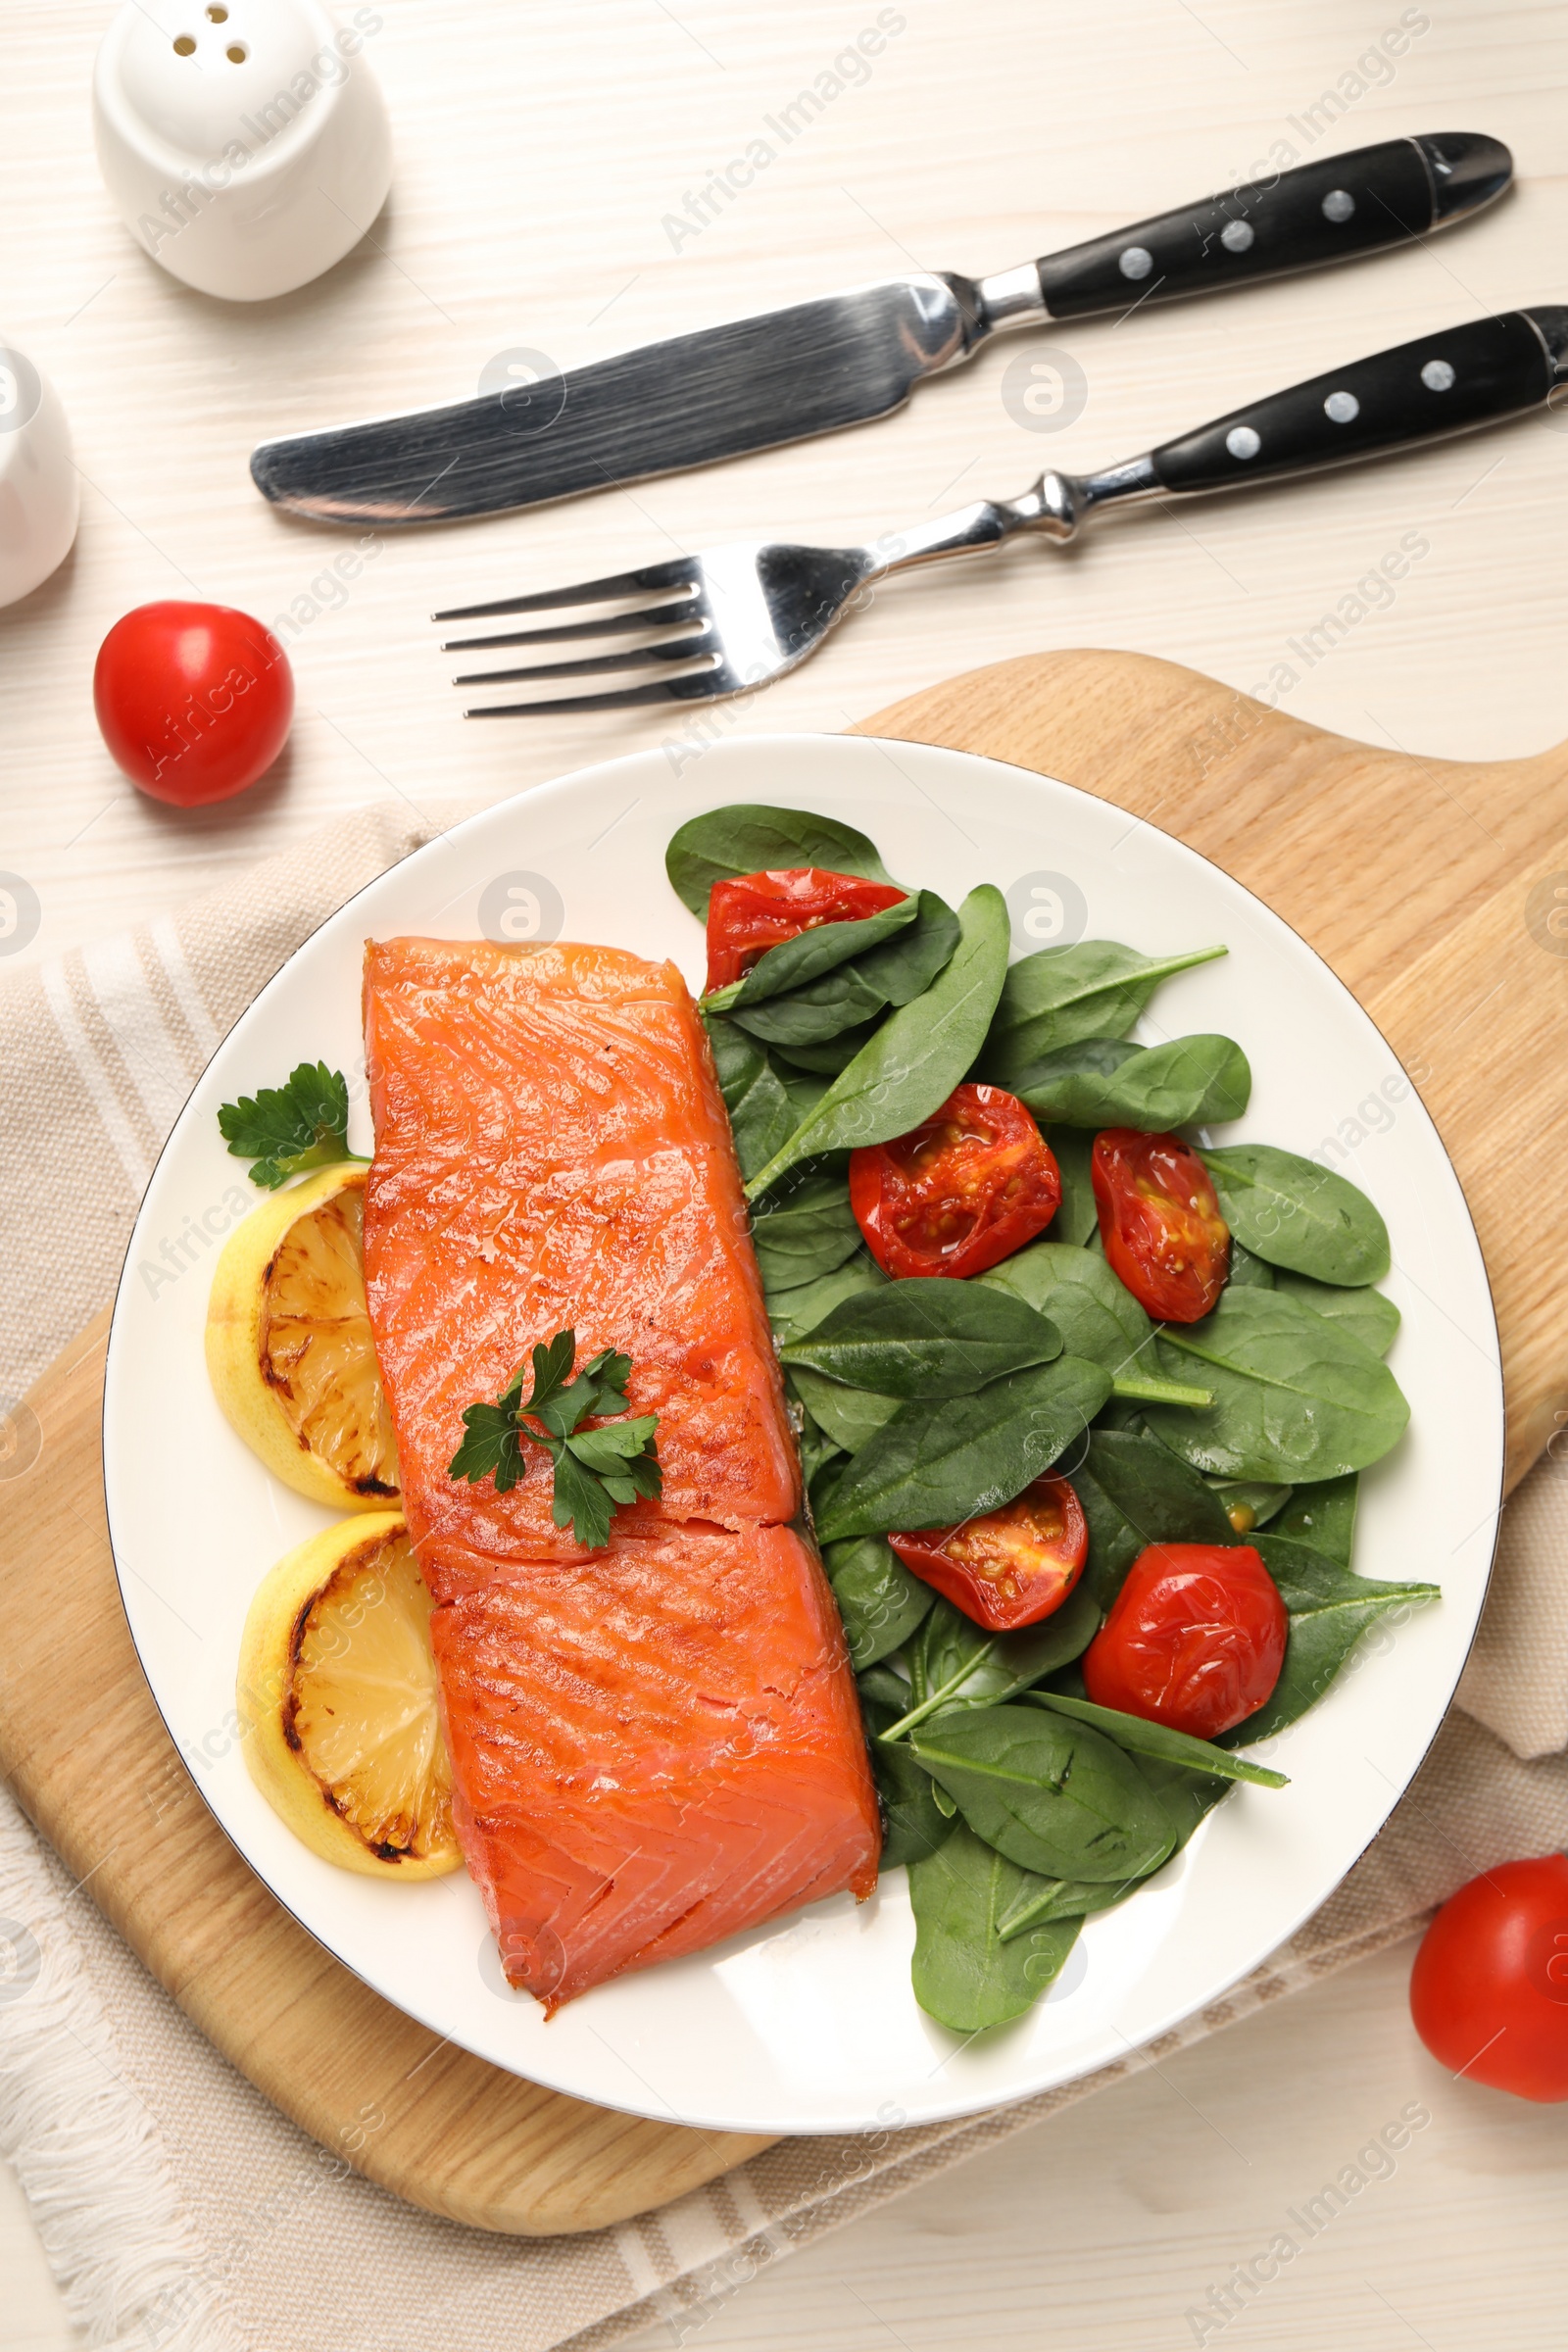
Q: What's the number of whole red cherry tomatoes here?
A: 2